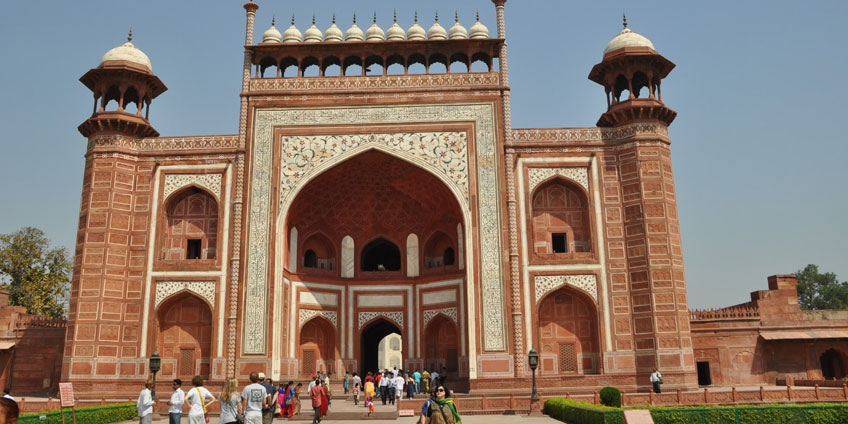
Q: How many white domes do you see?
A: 13